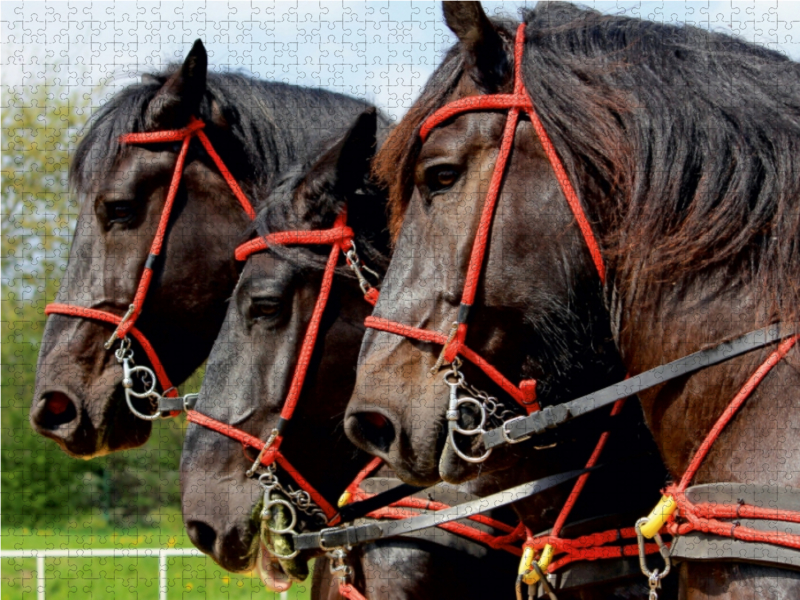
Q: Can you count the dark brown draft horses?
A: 3